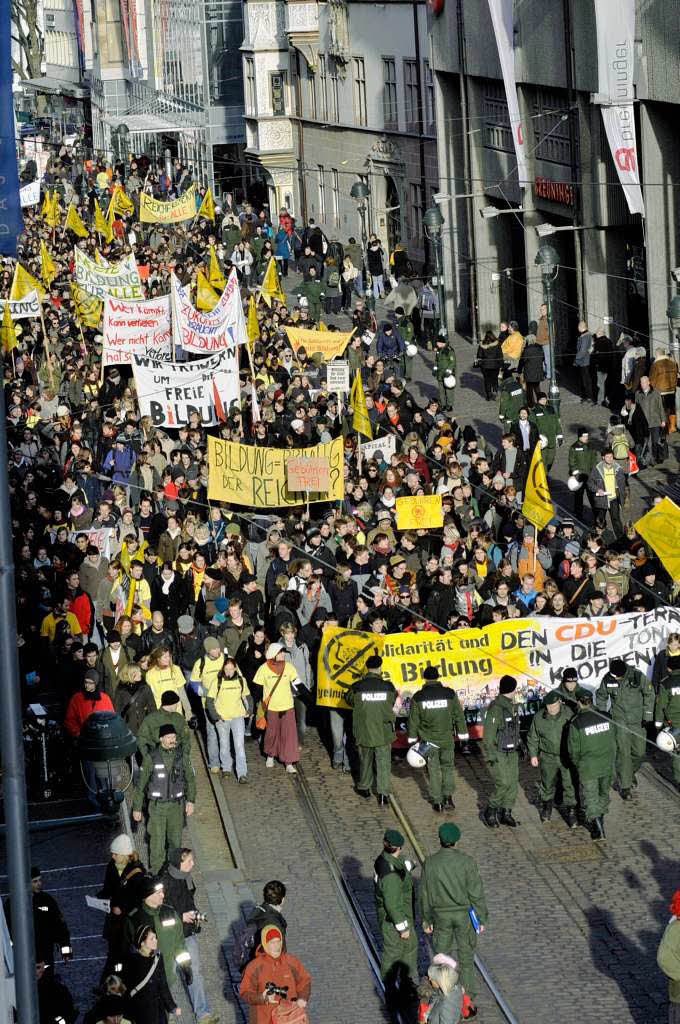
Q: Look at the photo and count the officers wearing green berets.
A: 4